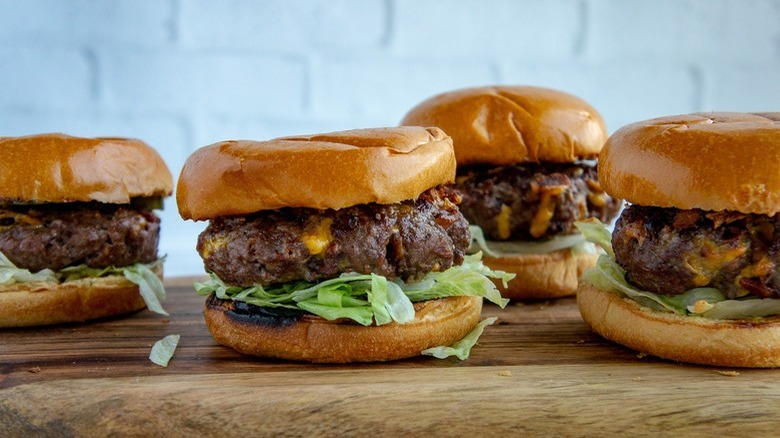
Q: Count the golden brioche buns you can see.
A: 4